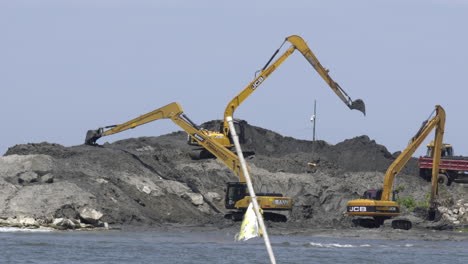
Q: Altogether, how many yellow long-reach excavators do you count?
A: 3